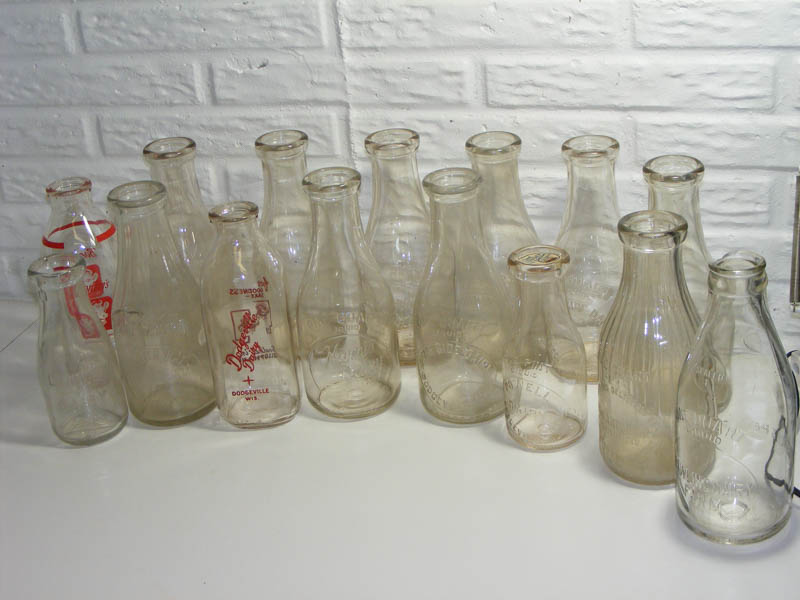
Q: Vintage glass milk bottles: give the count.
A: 15